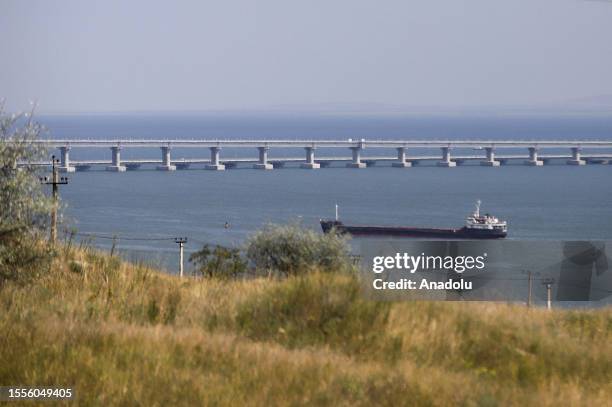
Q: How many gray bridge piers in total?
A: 12